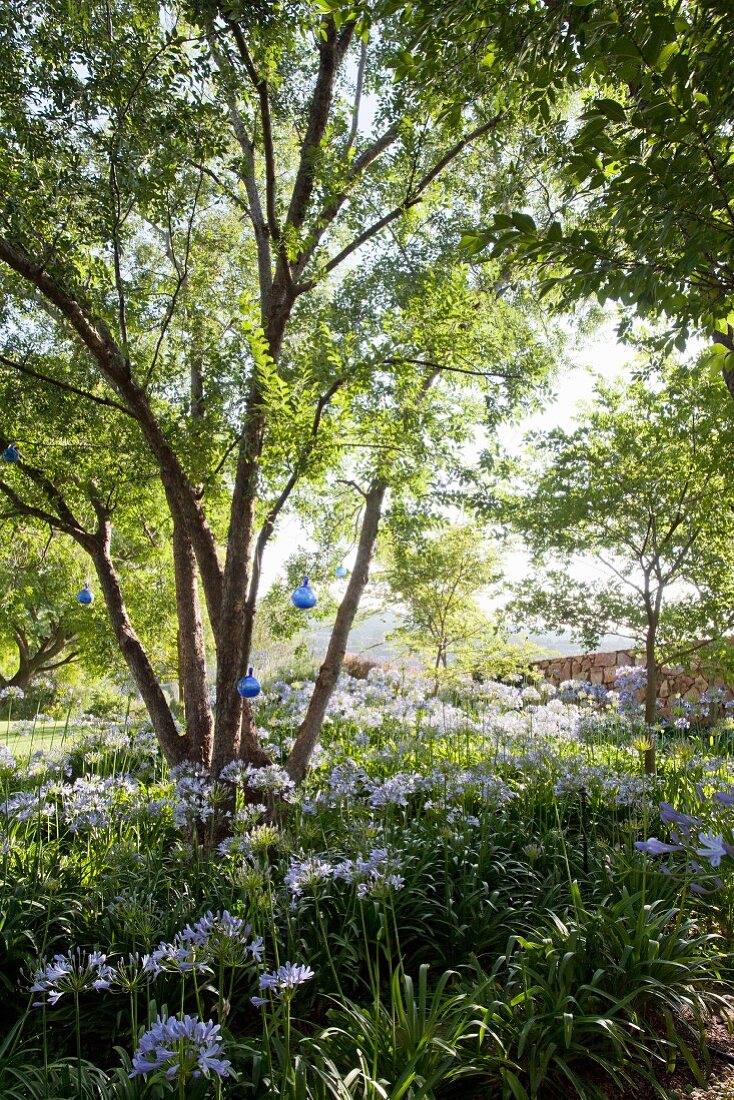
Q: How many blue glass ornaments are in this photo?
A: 5